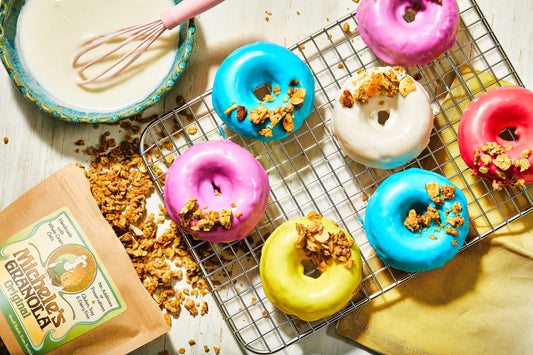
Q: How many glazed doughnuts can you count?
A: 7